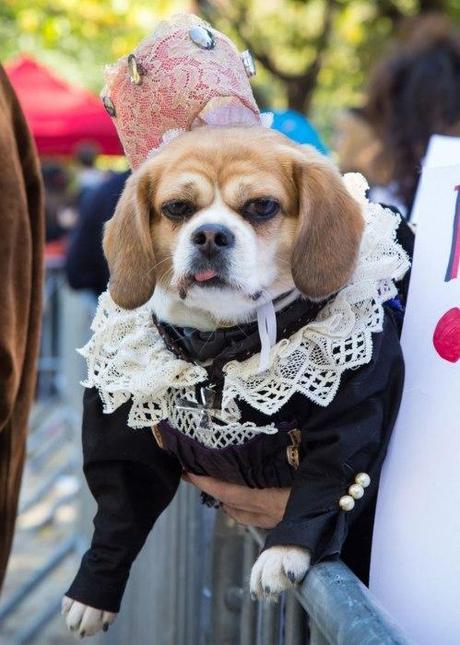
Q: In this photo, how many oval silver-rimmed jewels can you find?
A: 4